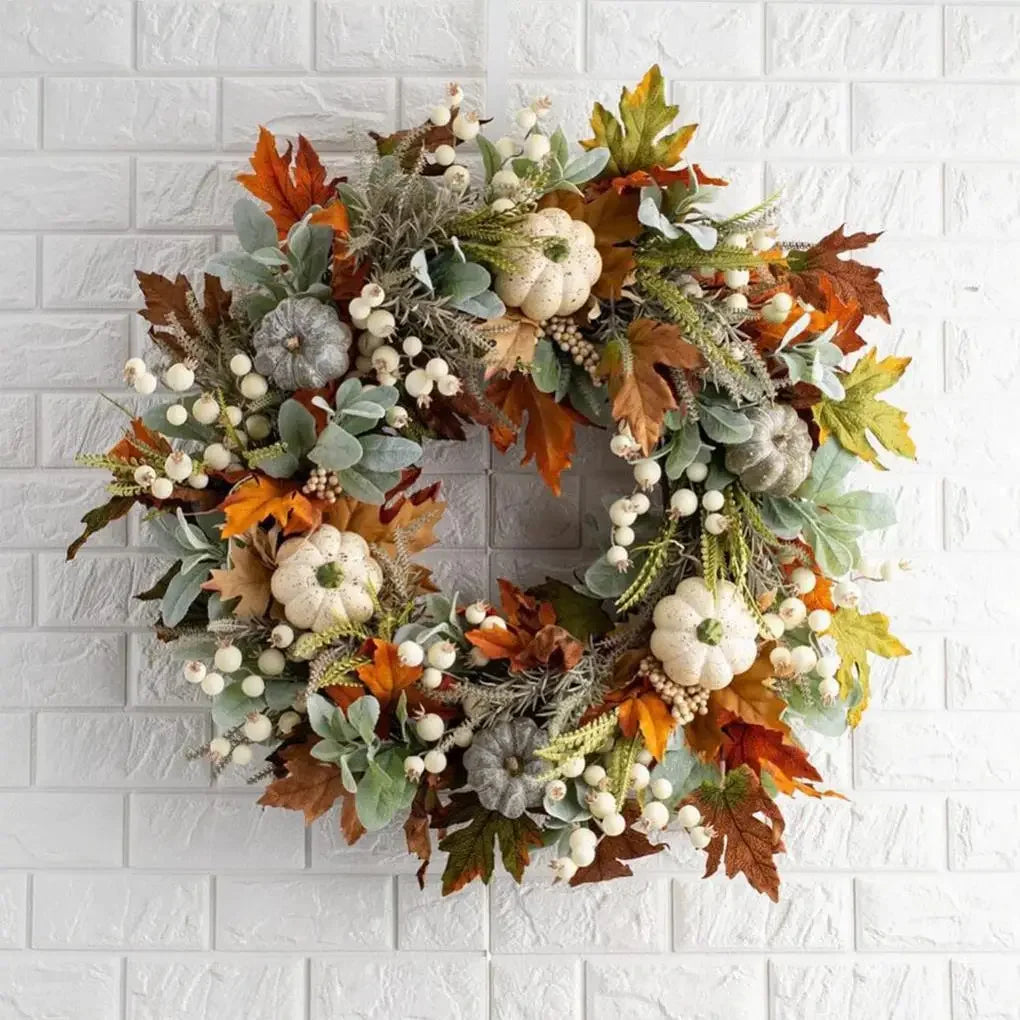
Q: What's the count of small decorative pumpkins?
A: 6